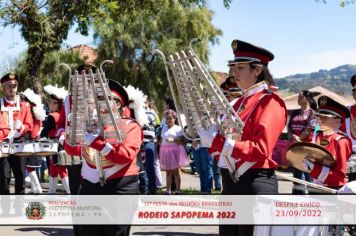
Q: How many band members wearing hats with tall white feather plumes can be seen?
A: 3